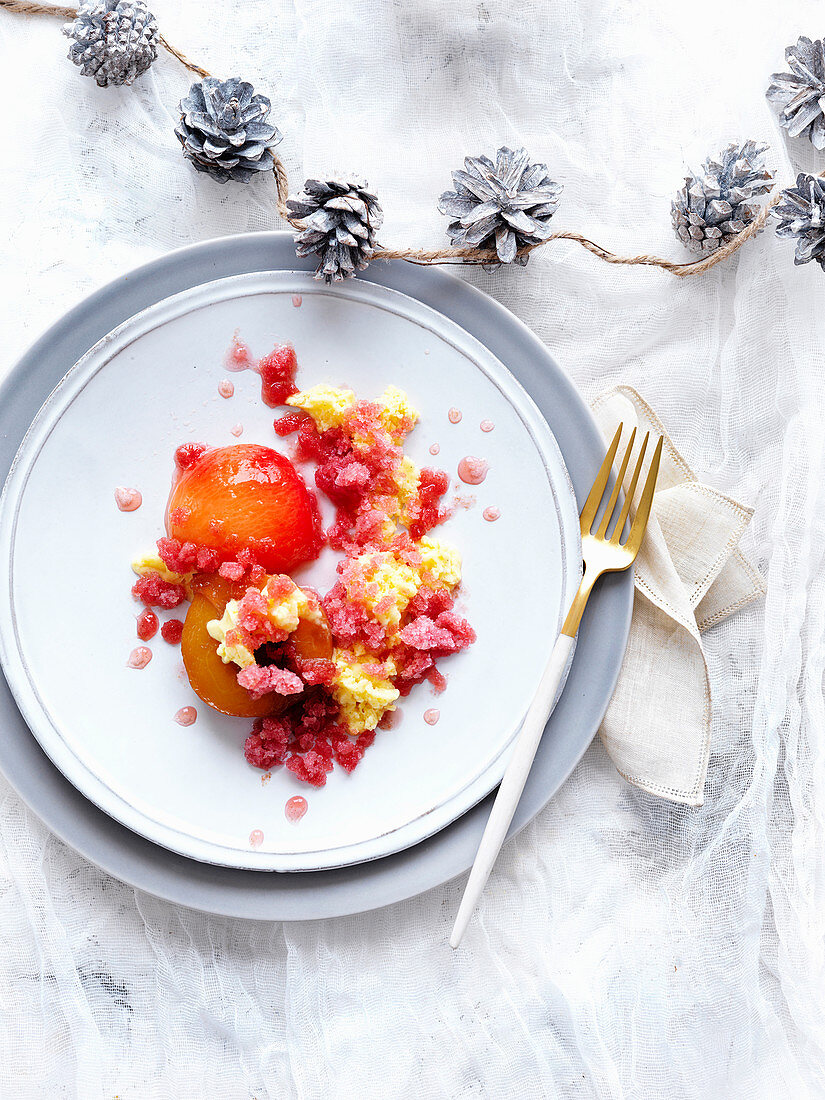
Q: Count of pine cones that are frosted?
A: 7